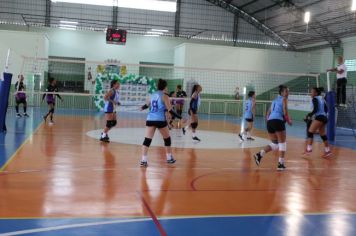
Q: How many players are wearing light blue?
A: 6